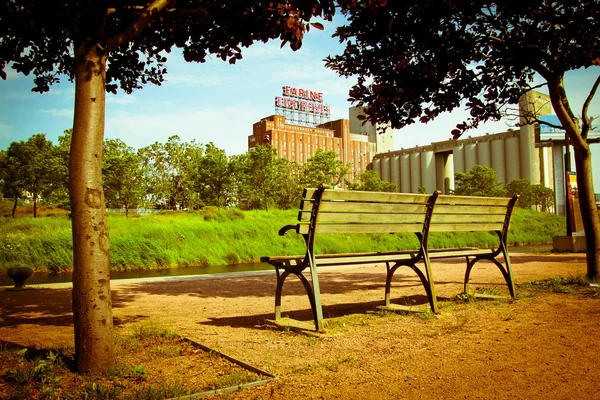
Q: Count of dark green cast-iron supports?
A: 3